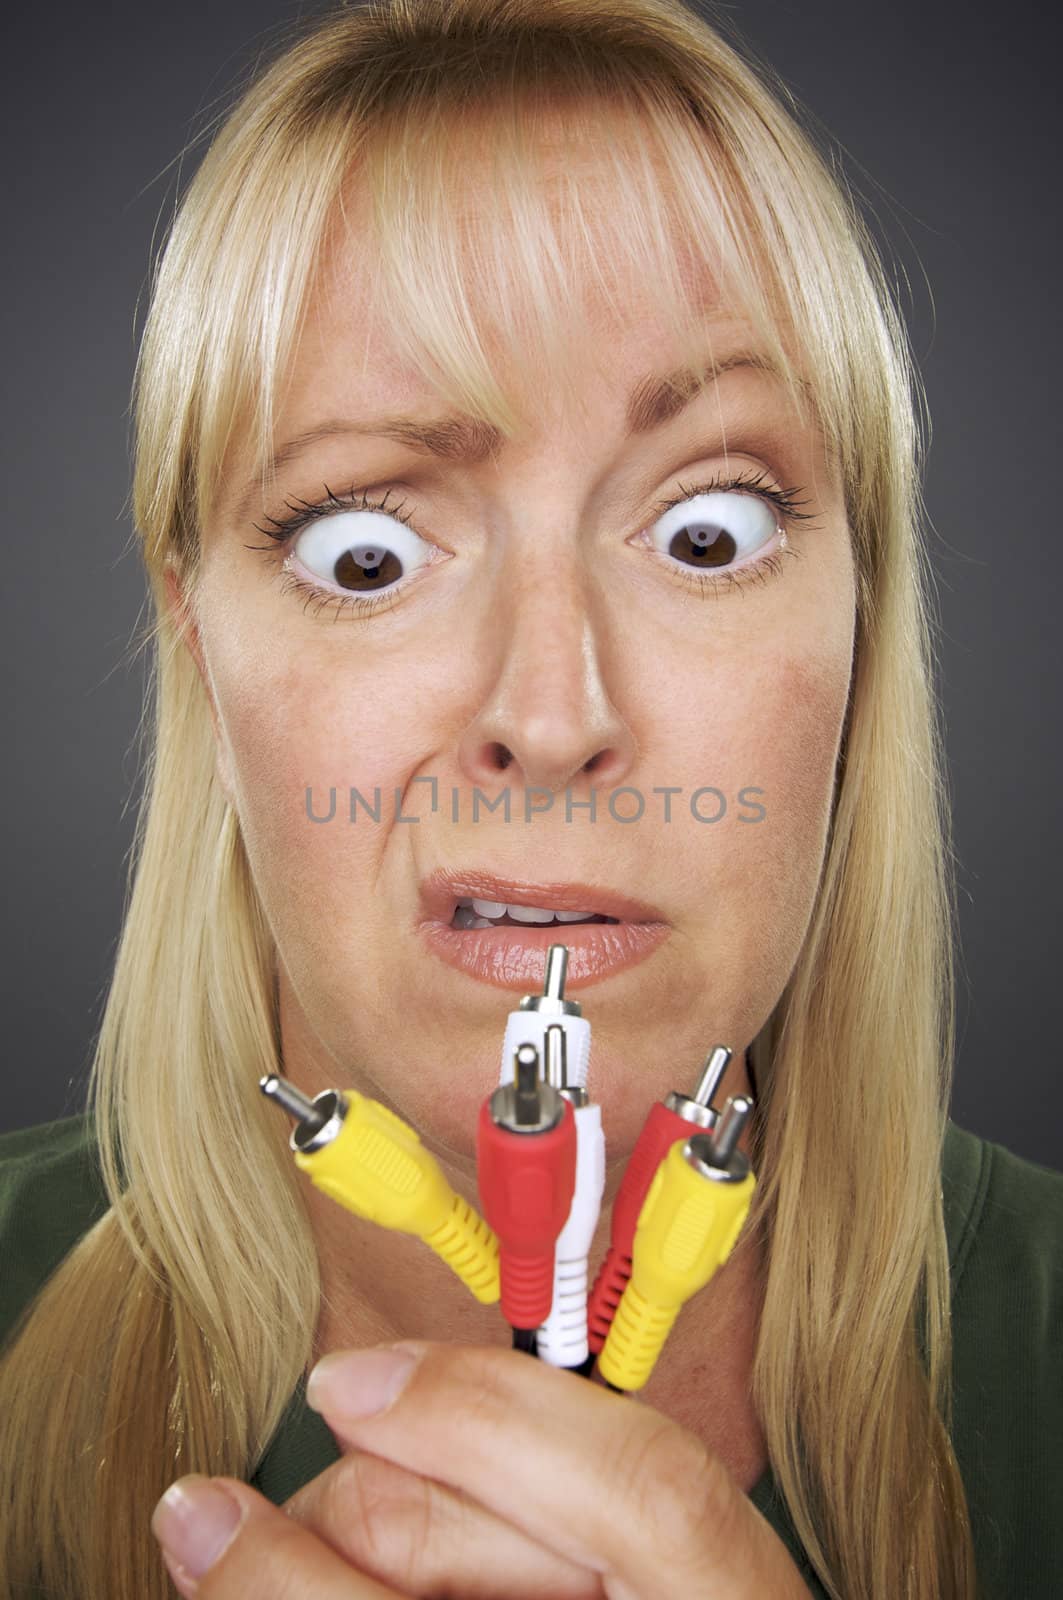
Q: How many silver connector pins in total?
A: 6